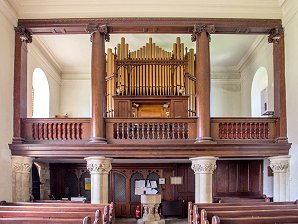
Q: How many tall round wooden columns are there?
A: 2